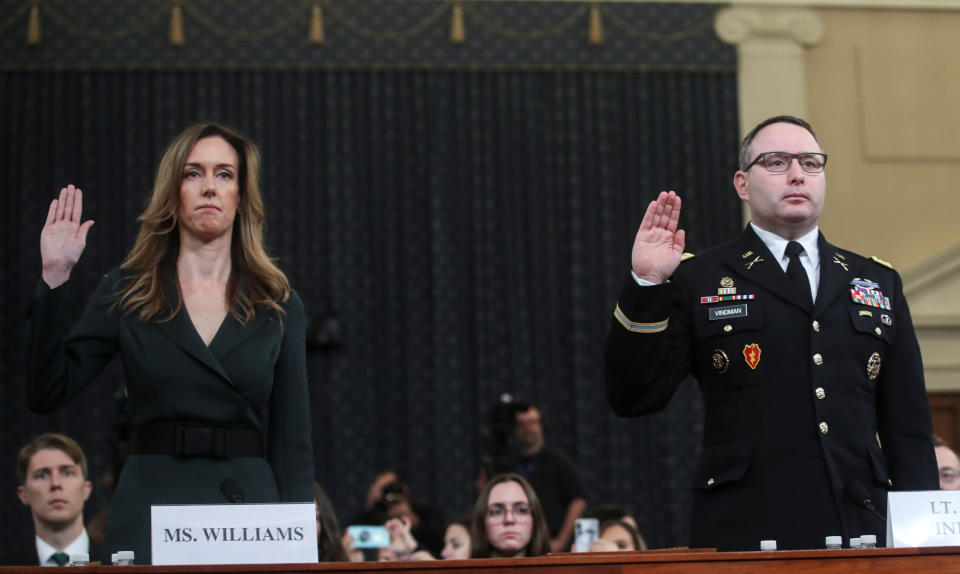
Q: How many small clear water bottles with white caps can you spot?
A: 7